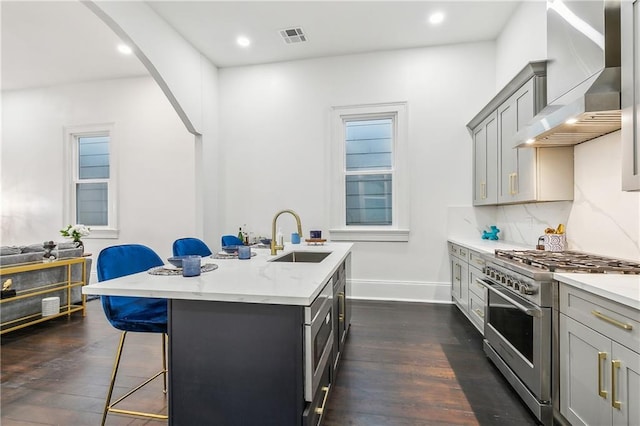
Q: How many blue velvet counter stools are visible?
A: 3